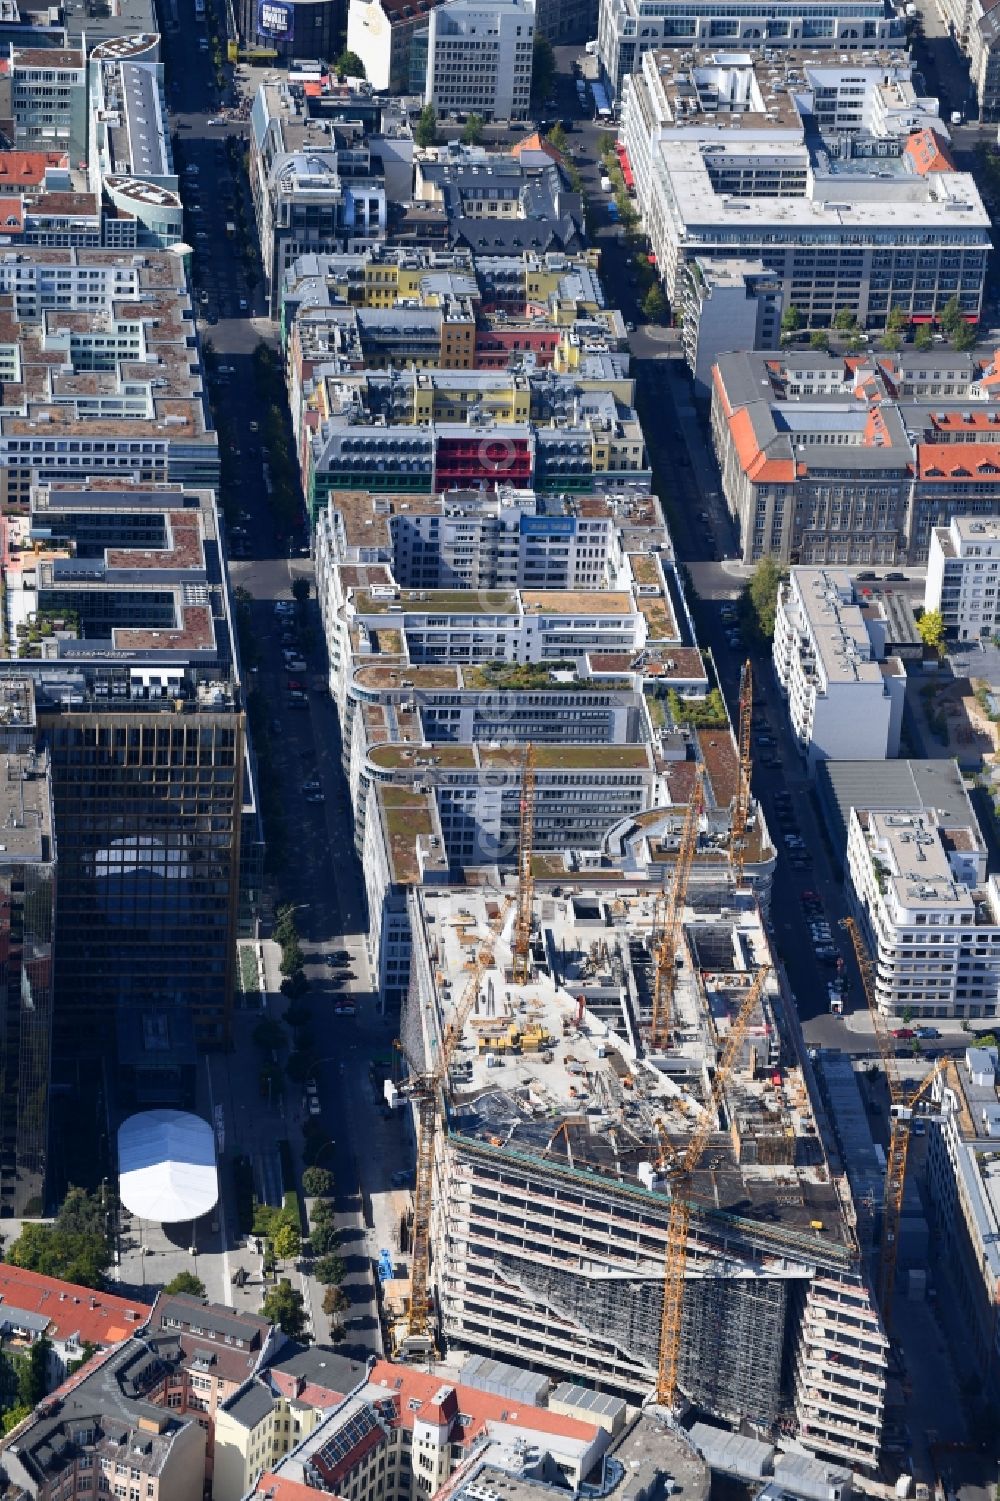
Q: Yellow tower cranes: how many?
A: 6